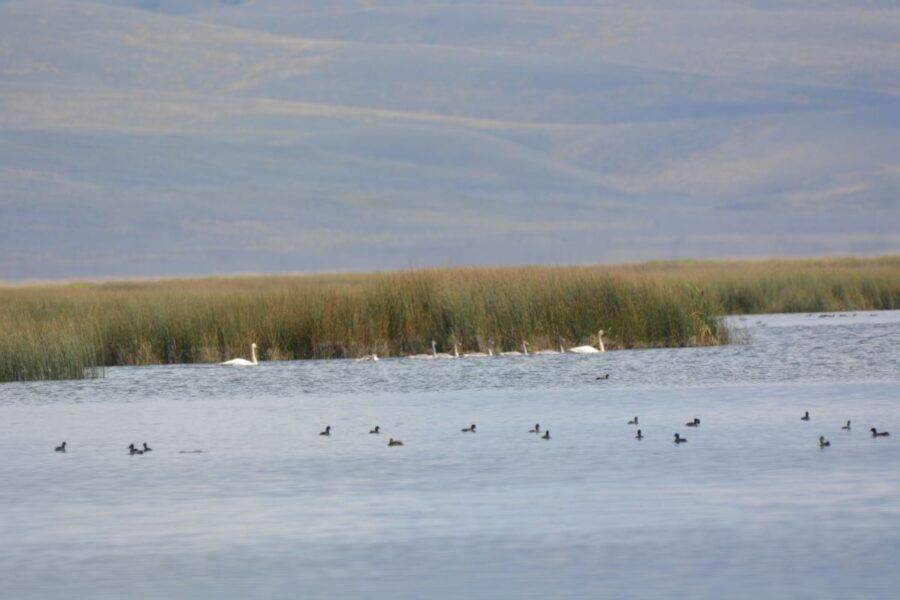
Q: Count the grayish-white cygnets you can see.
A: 6